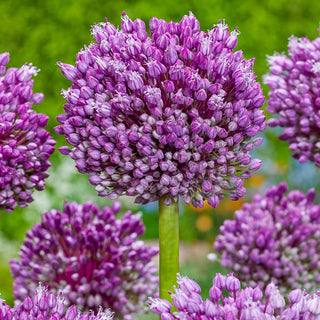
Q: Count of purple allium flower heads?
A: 7